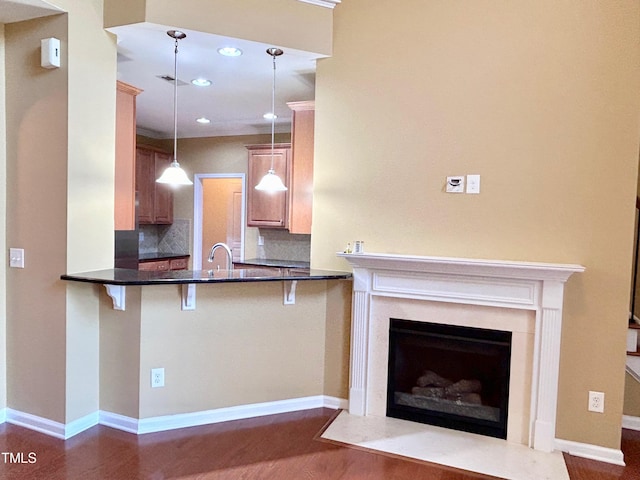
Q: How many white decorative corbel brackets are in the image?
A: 3